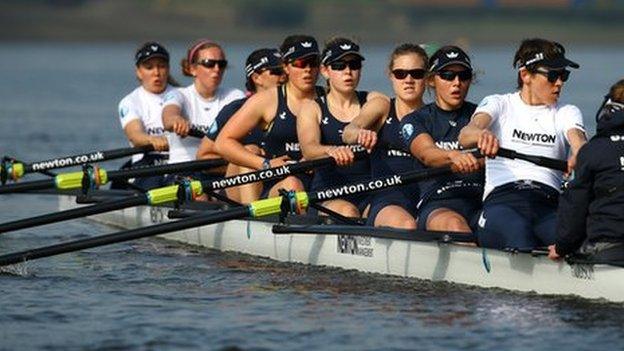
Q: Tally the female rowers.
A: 8